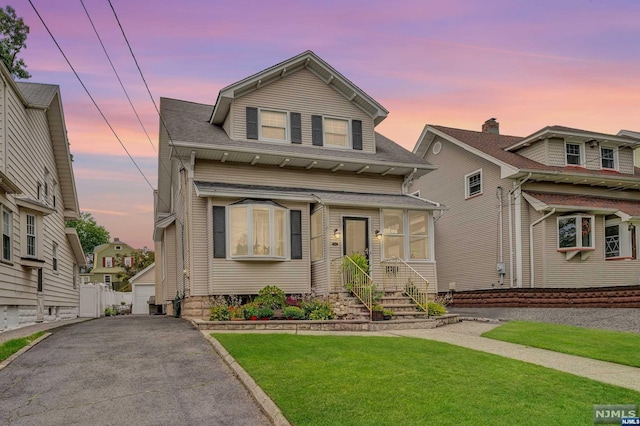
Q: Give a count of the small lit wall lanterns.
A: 2